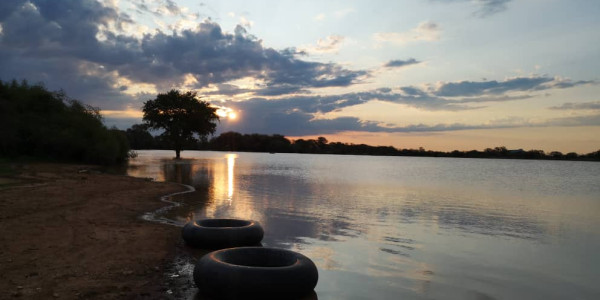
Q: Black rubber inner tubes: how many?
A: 2